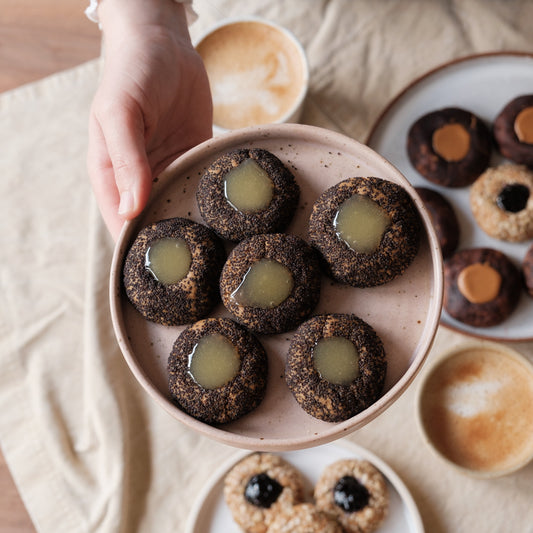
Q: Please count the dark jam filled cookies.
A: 3